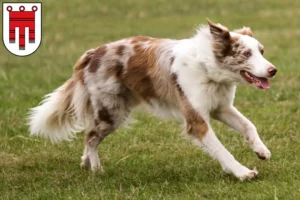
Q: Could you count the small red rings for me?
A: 3